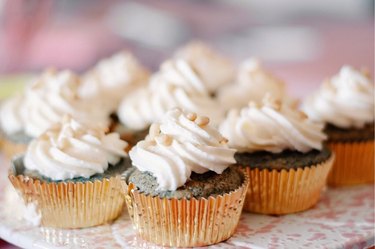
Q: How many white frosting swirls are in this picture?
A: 9